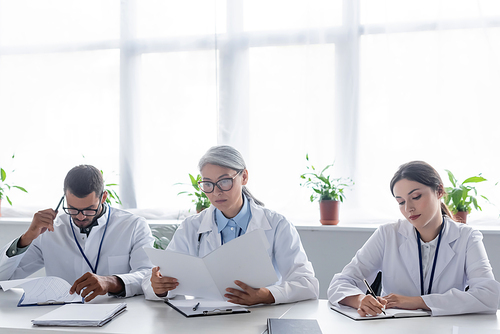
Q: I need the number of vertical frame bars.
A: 3